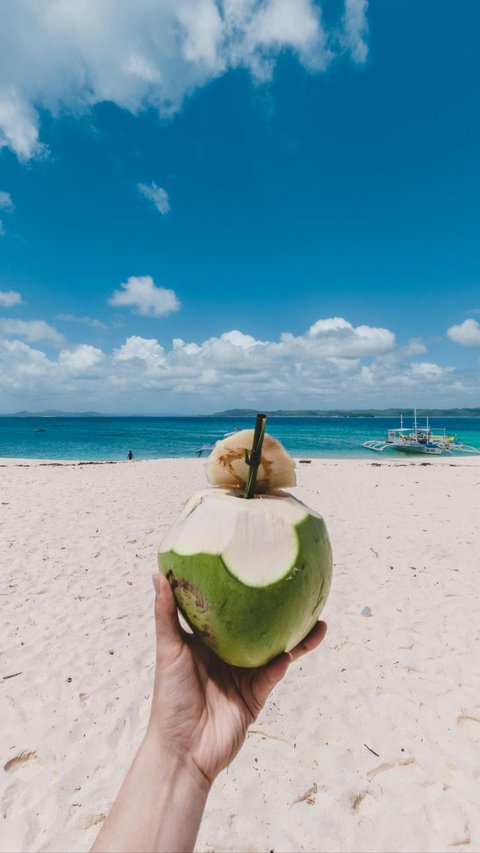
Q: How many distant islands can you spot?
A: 2